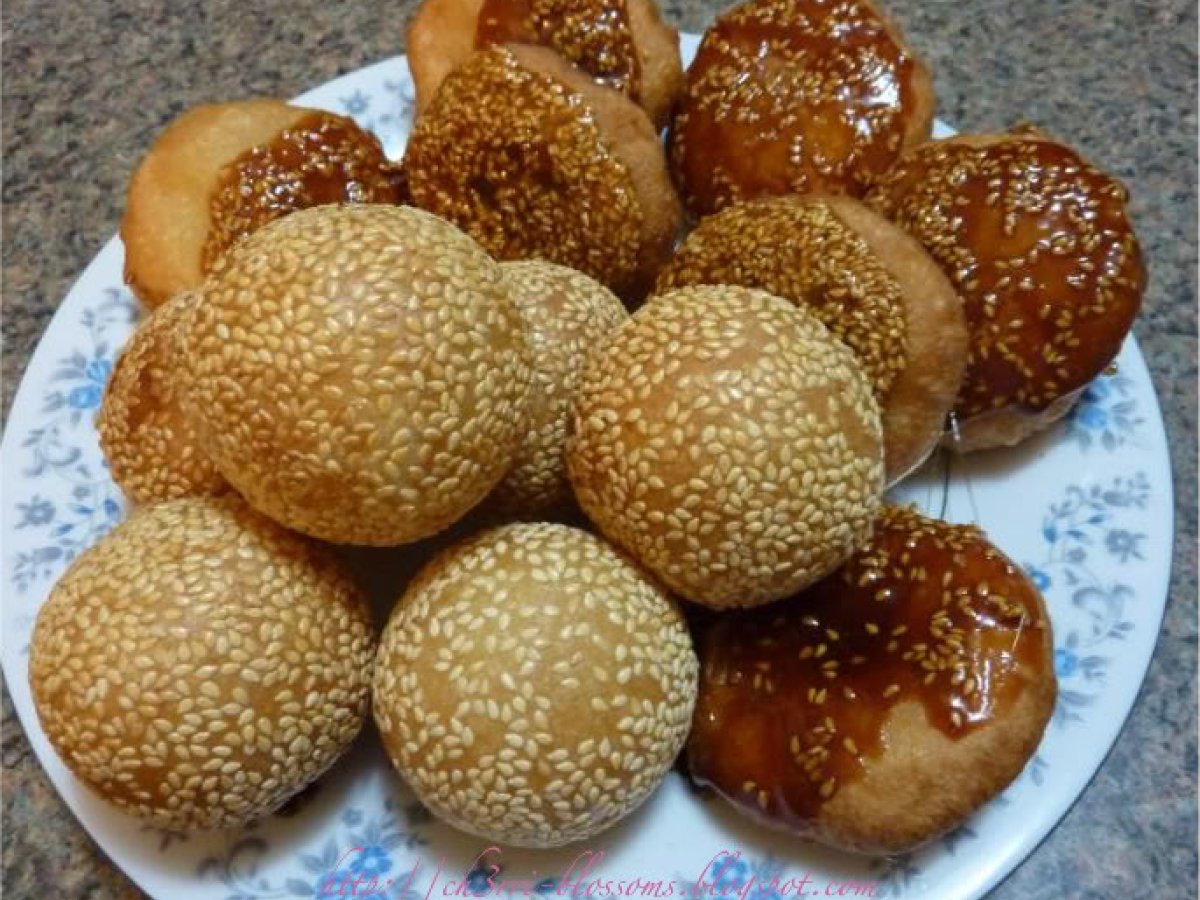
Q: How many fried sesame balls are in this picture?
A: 6